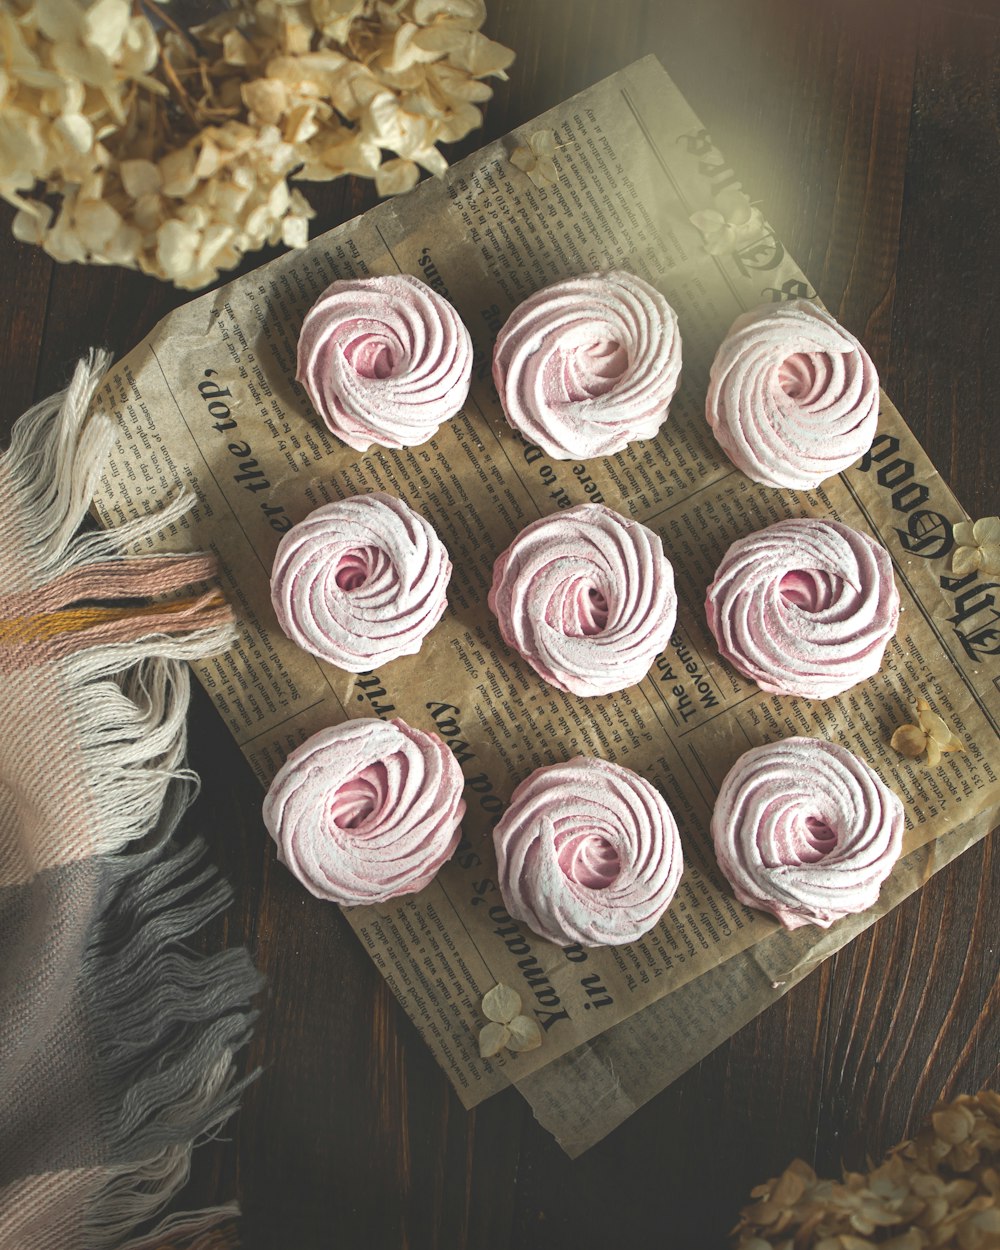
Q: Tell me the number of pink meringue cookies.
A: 9